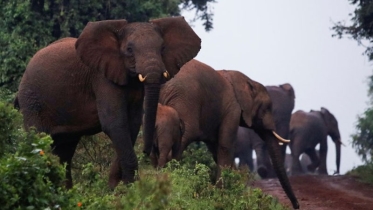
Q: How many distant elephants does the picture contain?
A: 2